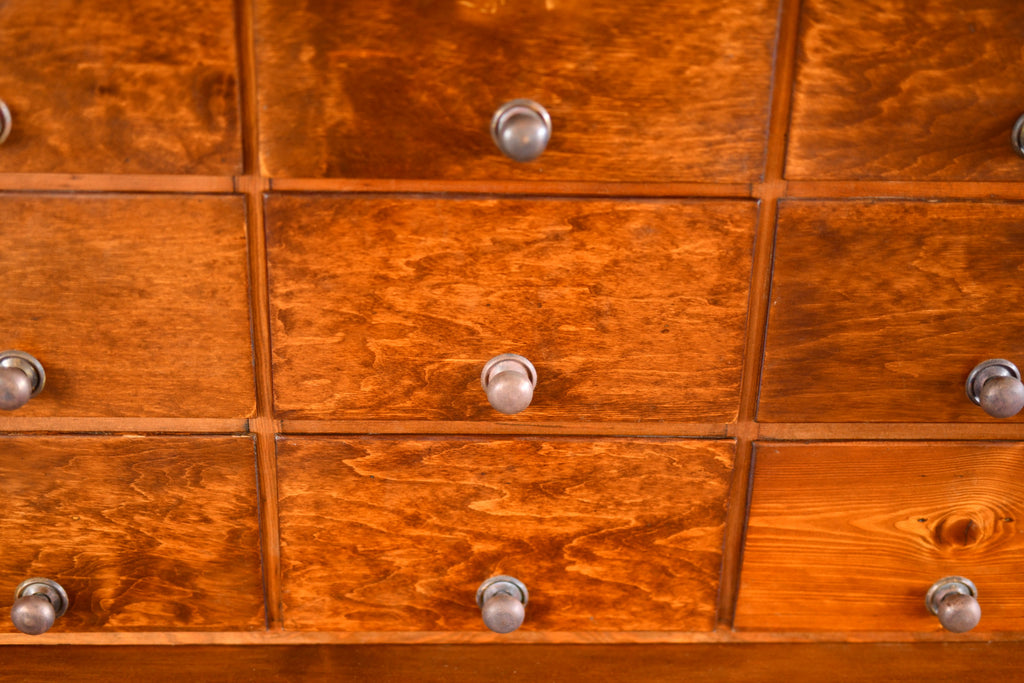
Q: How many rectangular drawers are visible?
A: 9